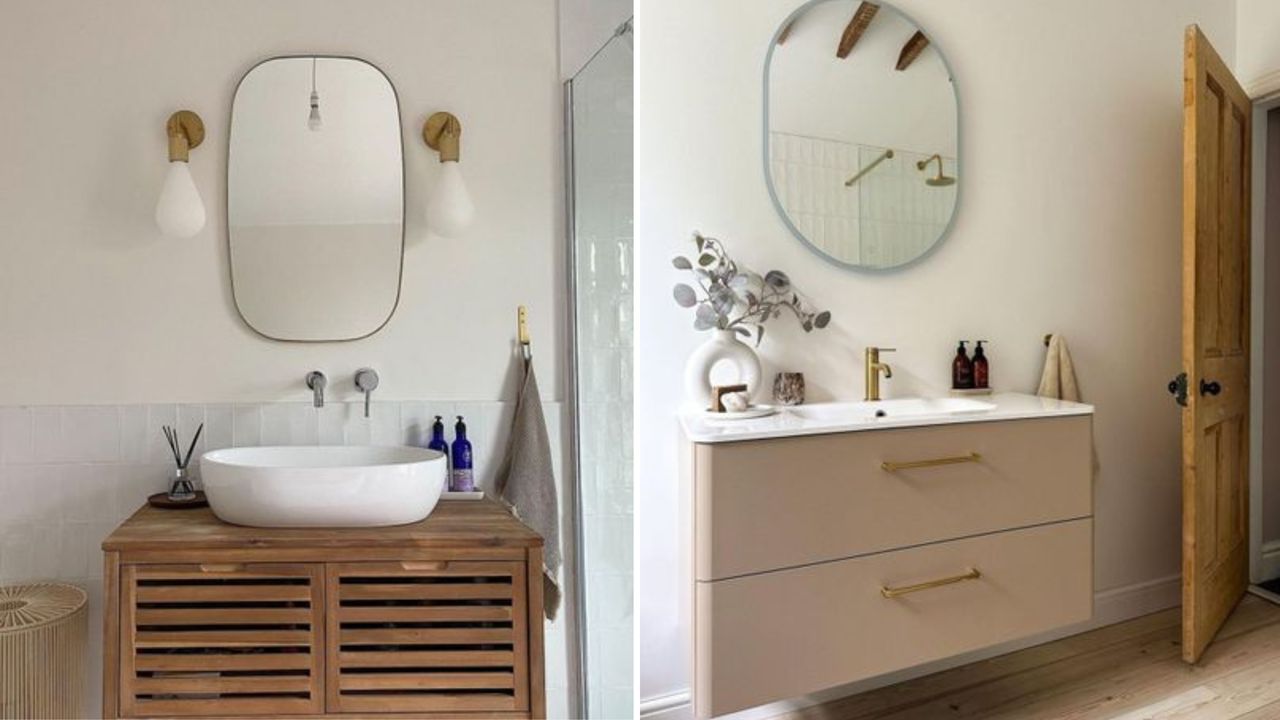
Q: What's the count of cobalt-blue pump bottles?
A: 2